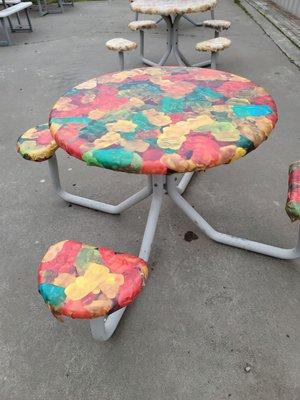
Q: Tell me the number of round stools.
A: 7